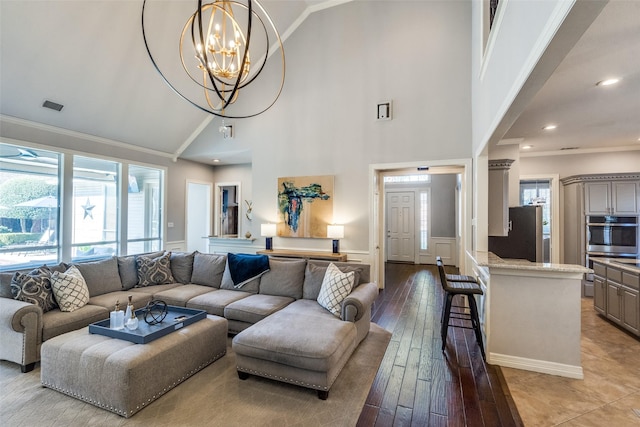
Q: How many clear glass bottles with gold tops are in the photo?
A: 3